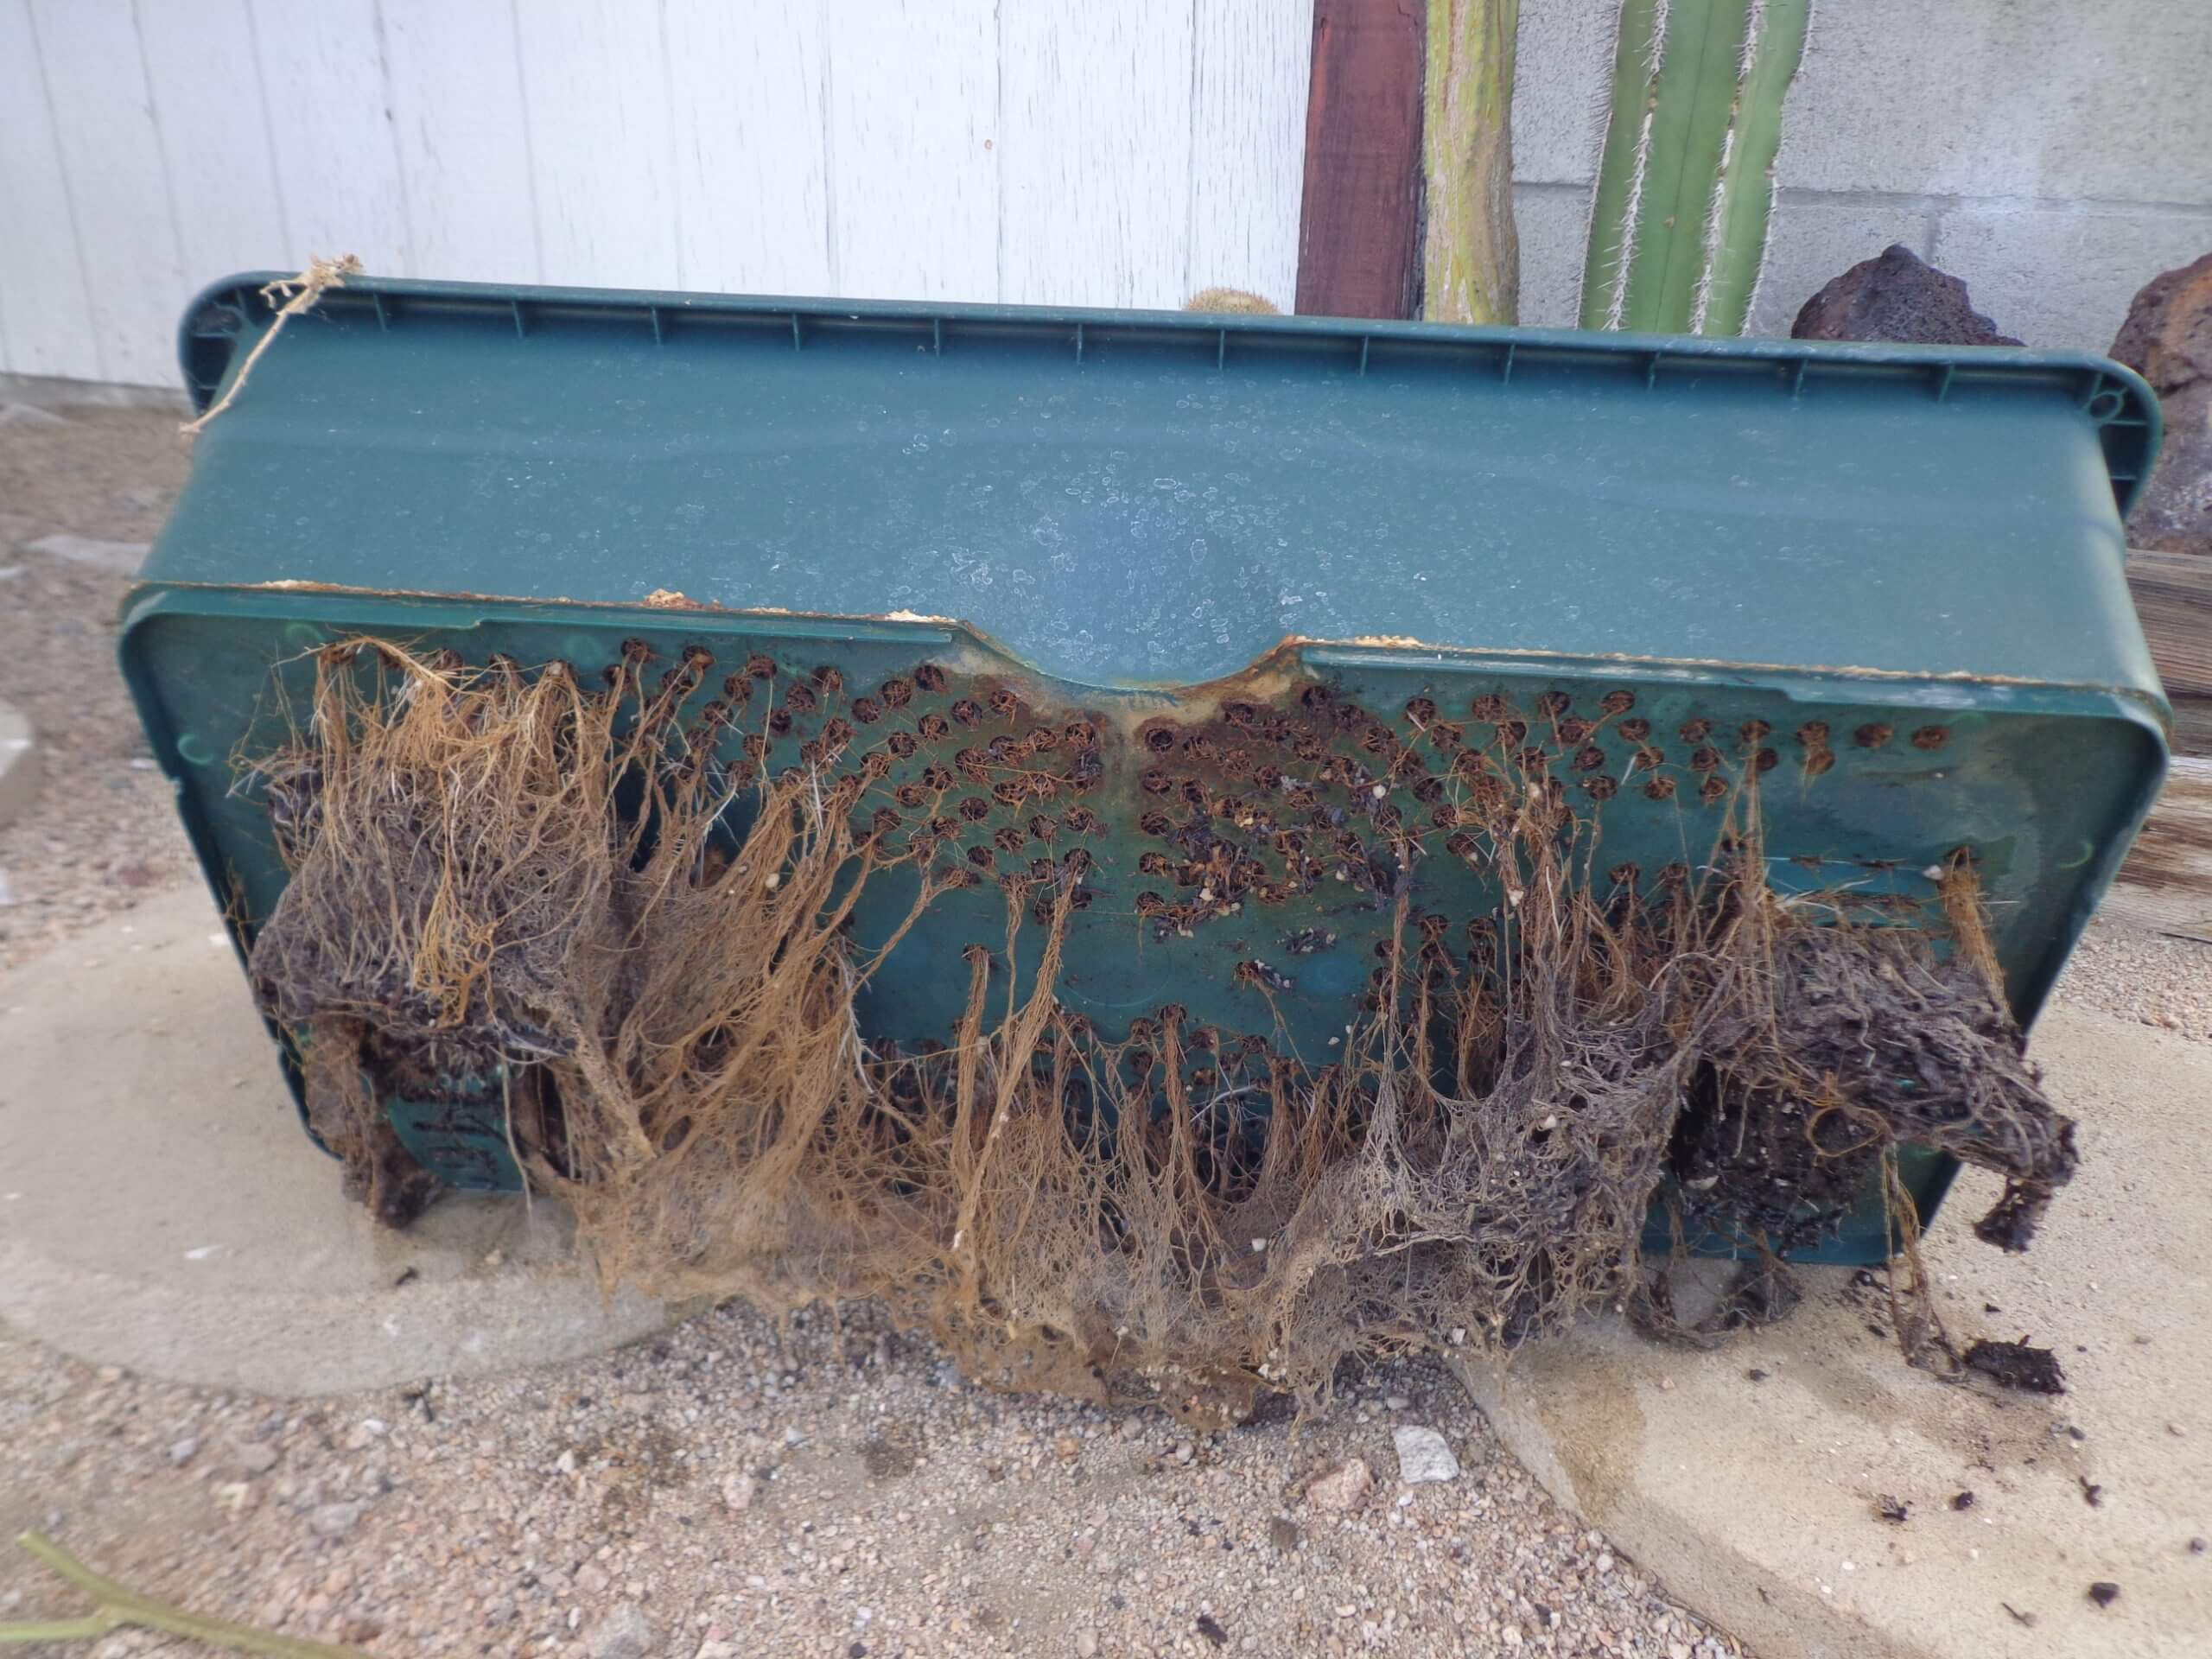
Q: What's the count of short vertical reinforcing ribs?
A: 12